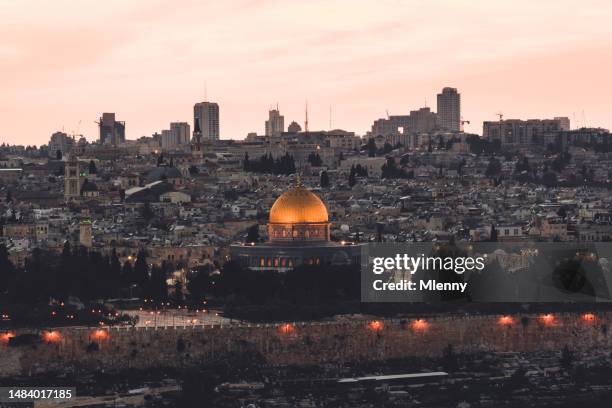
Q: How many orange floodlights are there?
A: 9